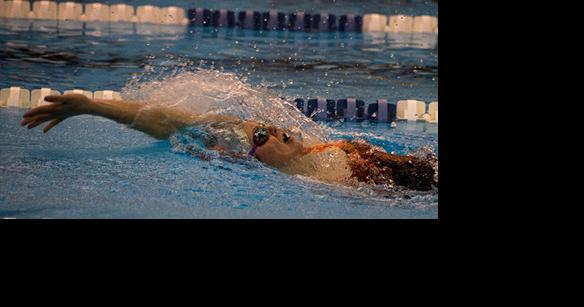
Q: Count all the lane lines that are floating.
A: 2